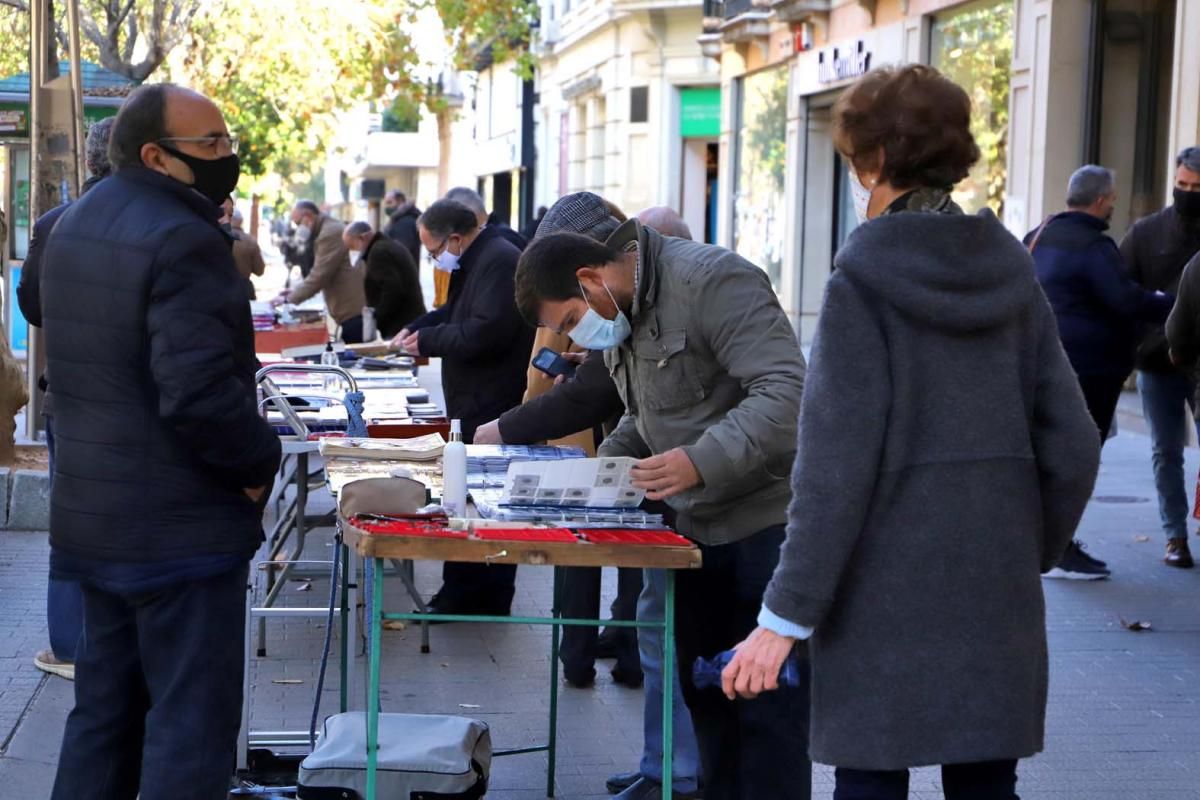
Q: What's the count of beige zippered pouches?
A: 1